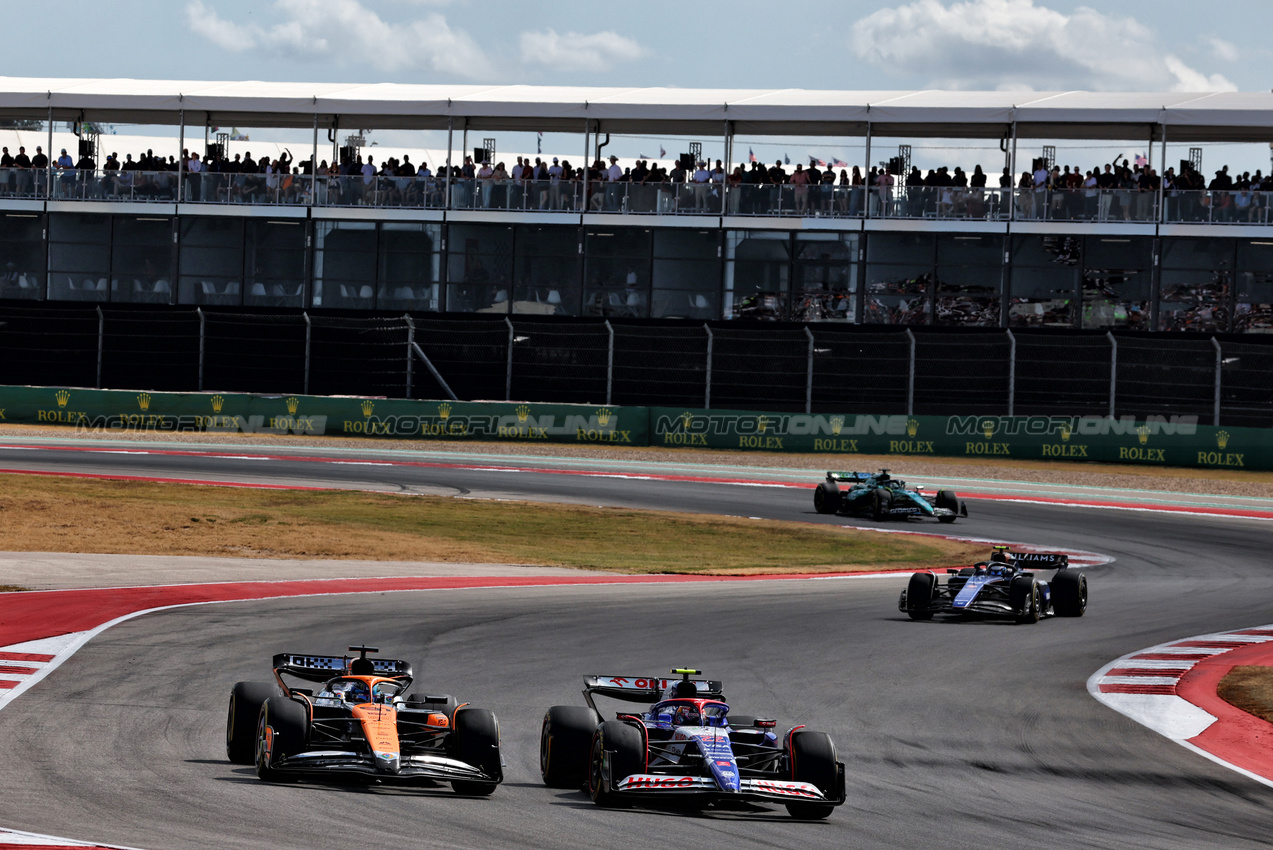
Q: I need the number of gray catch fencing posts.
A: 12